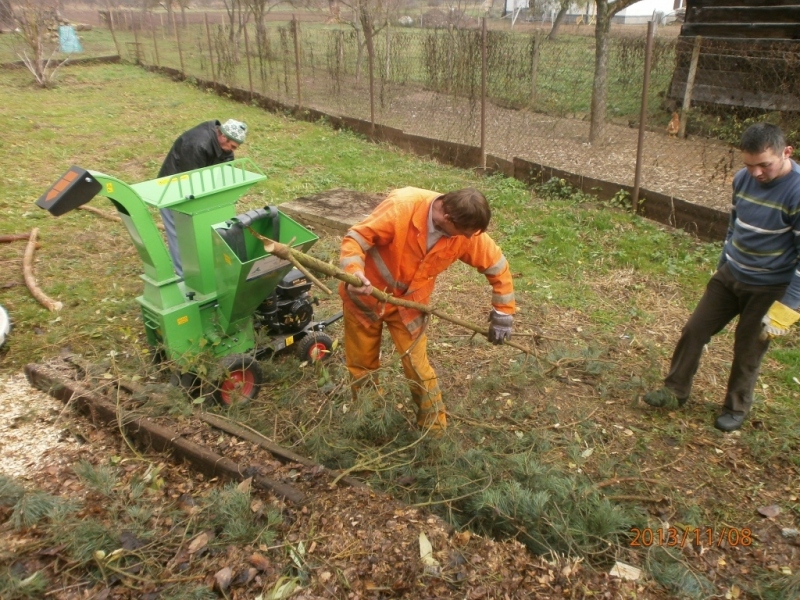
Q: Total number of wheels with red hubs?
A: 2